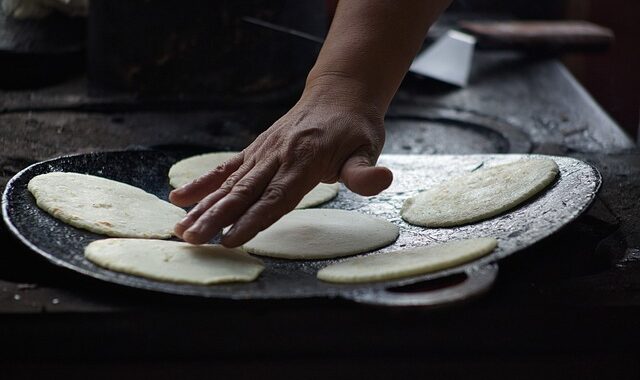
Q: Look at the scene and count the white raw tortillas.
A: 6